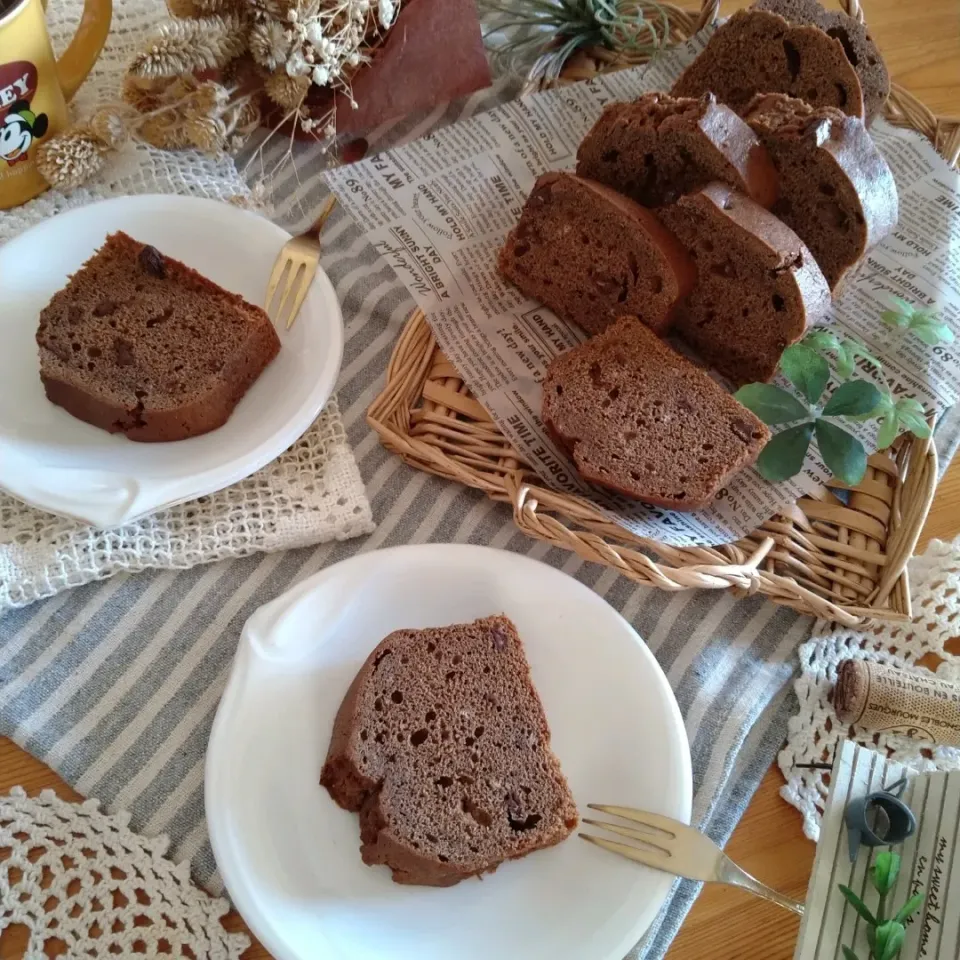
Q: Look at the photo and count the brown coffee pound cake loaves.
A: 9